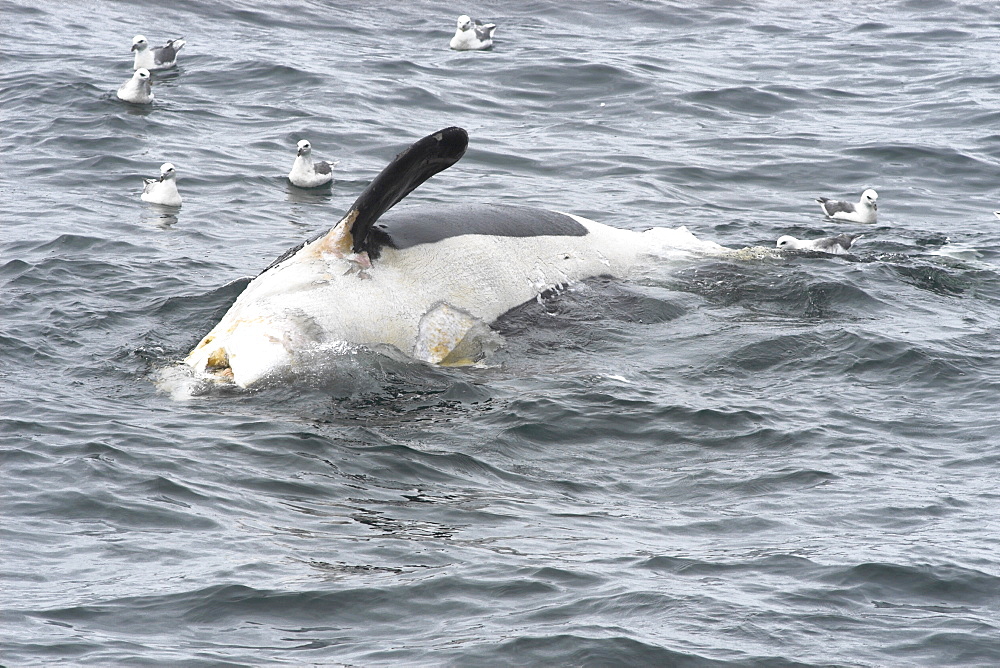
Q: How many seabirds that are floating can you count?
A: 7